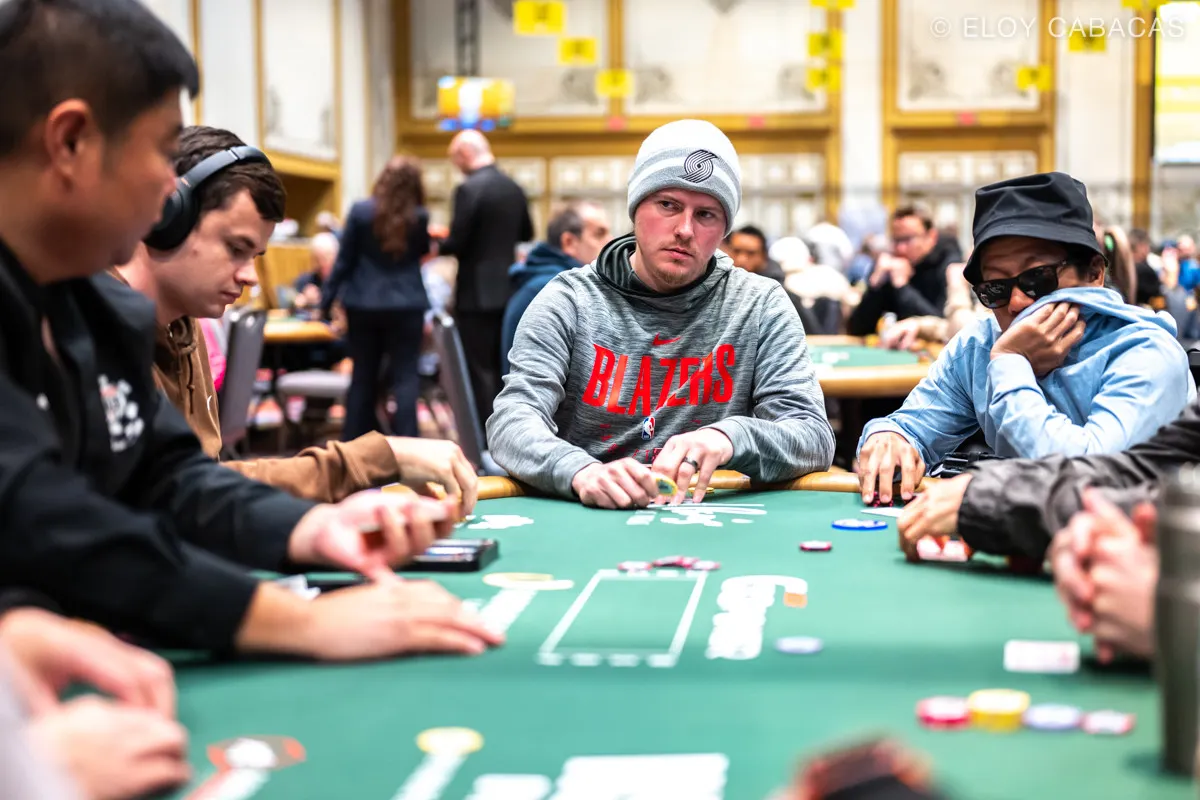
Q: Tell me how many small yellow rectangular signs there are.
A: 9